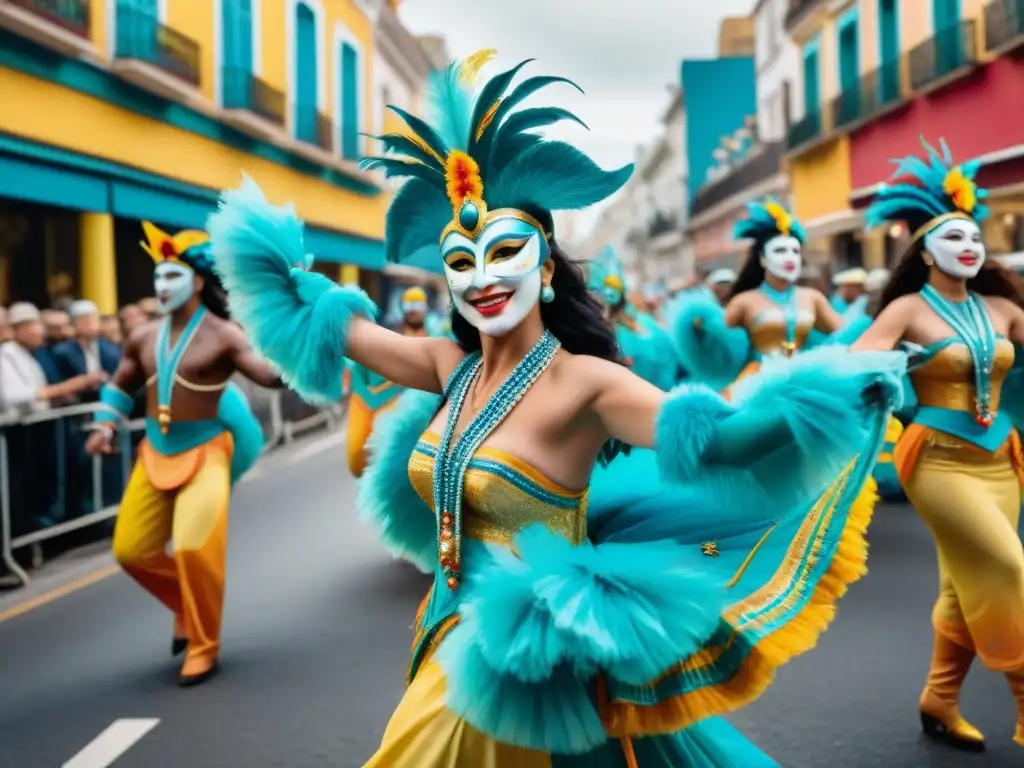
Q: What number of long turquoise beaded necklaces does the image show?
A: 4